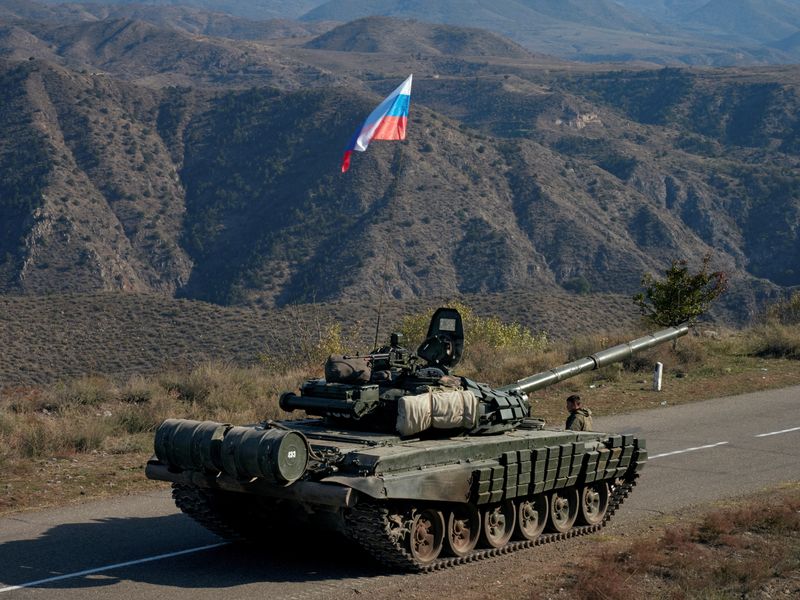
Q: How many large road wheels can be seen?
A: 6